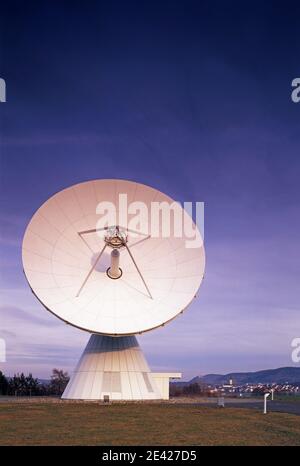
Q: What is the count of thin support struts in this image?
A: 4